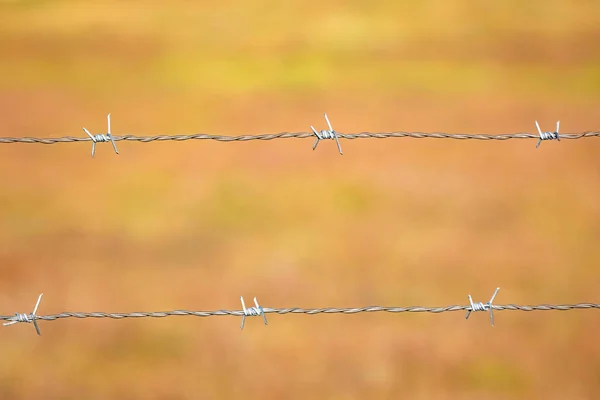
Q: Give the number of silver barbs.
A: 6